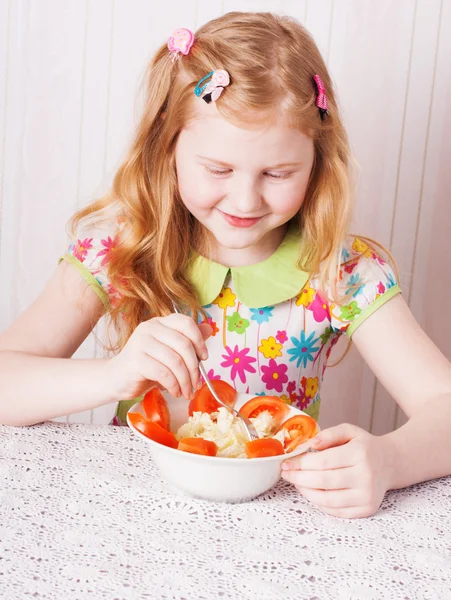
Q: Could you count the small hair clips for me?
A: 3